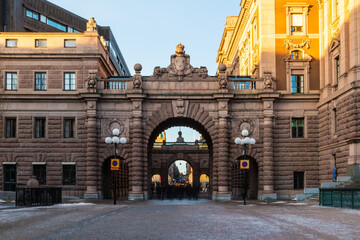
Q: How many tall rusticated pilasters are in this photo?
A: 4